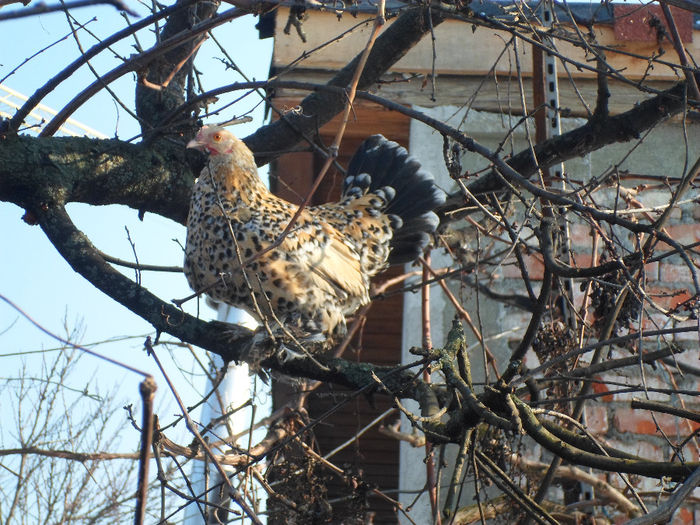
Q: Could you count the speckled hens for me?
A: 1